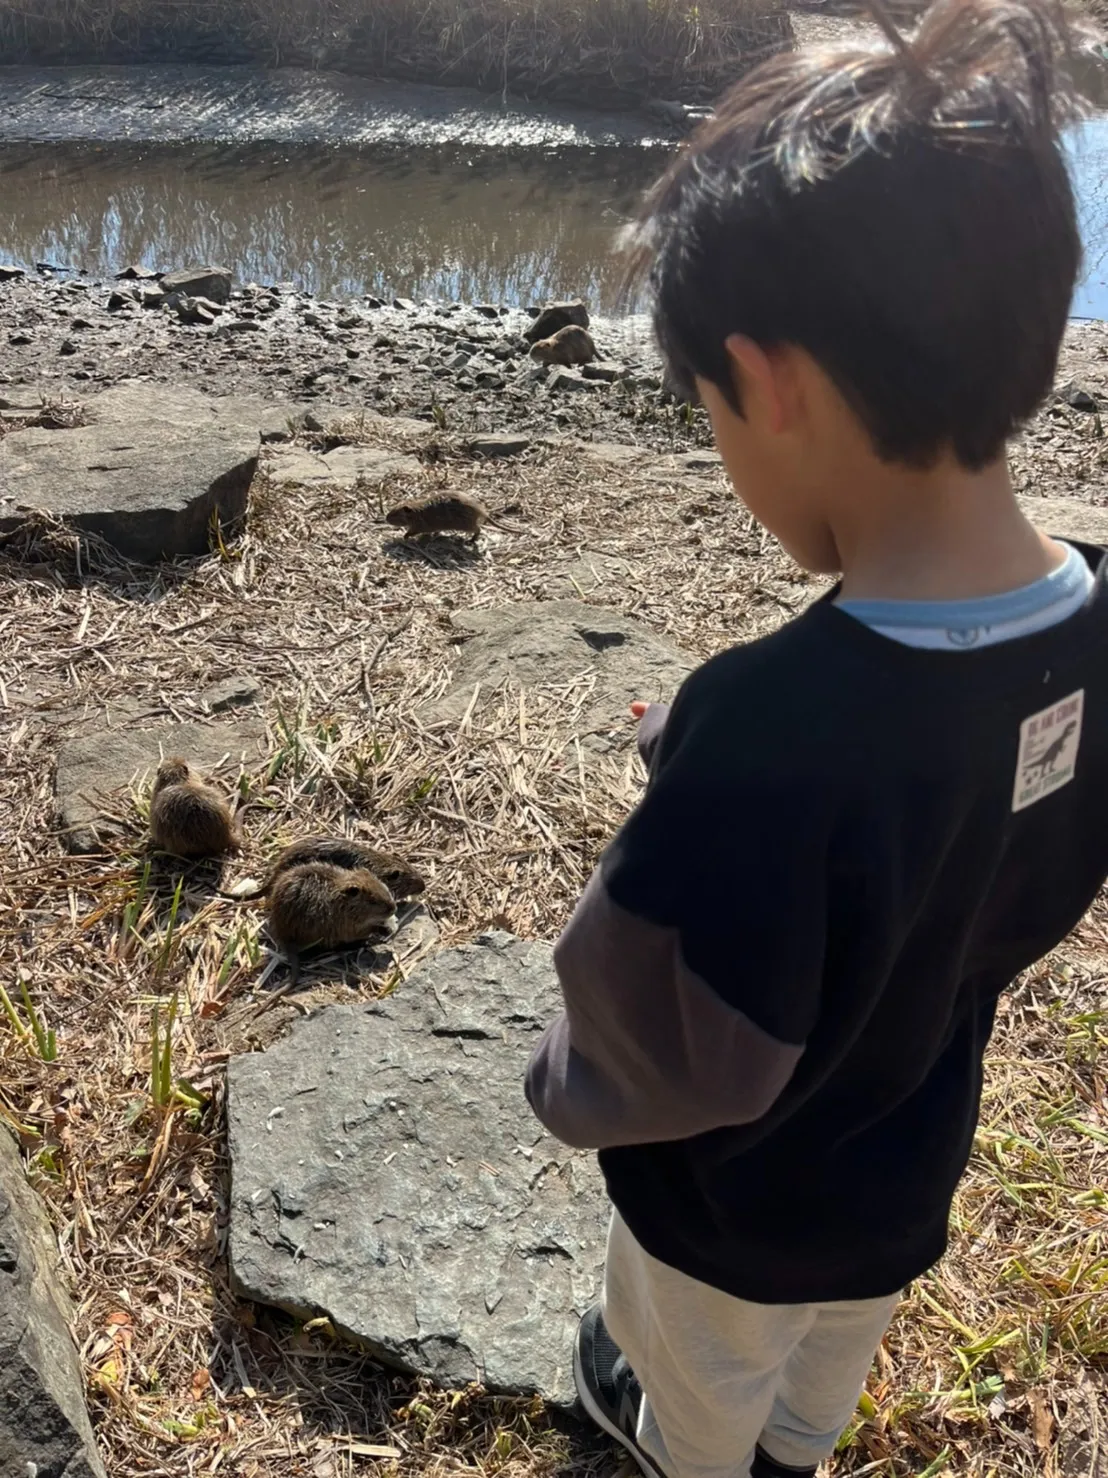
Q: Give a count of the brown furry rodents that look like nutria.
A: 5